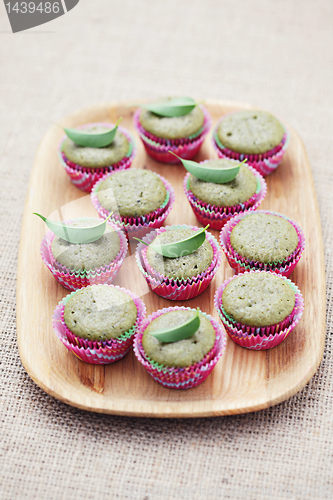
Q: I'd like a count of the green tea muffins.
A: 11